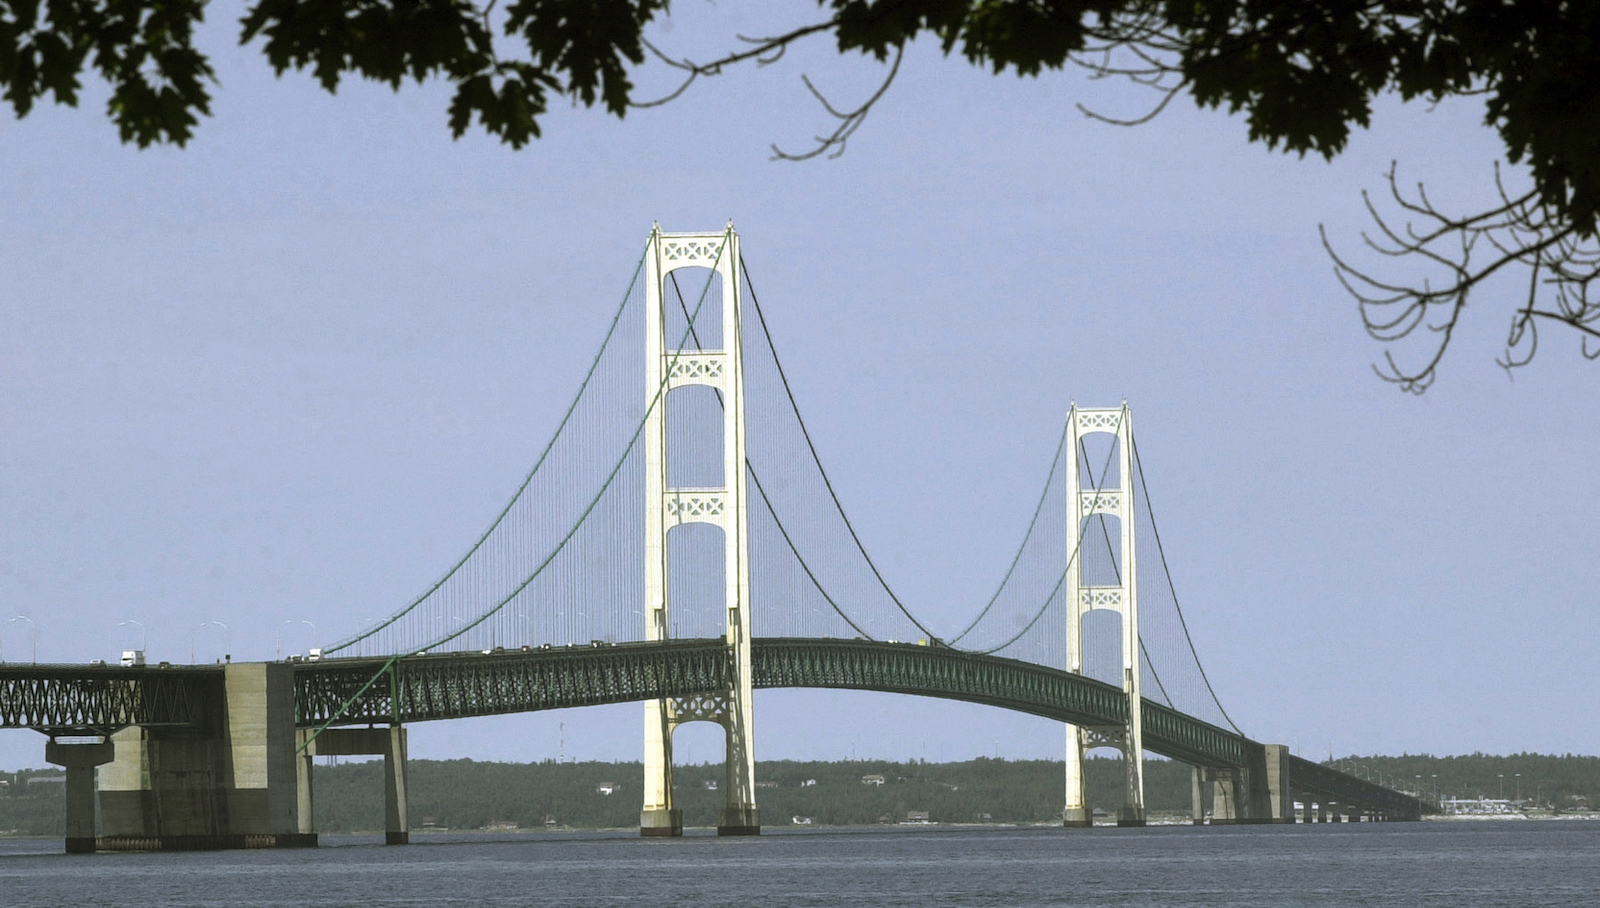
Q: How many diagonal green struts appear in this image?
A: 1